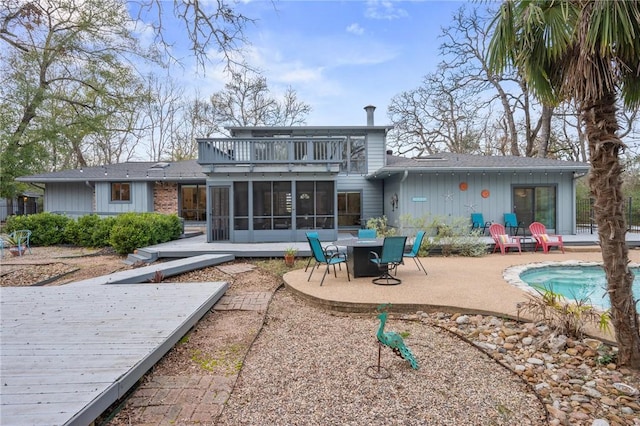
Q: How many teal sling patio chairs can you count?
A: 7